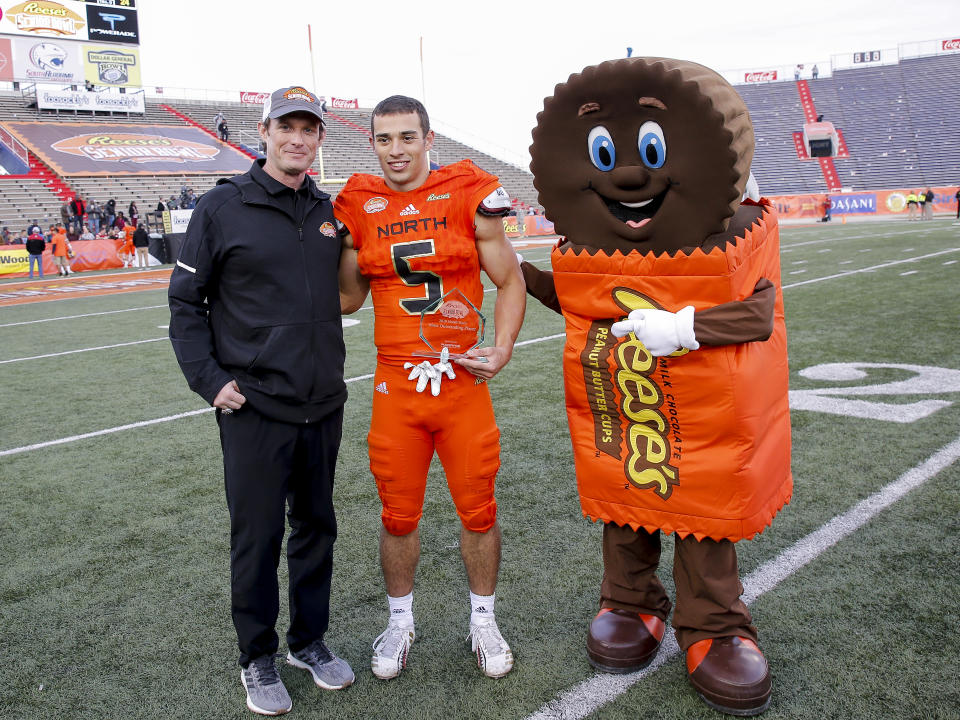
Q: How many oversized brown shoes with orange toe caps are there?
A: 2